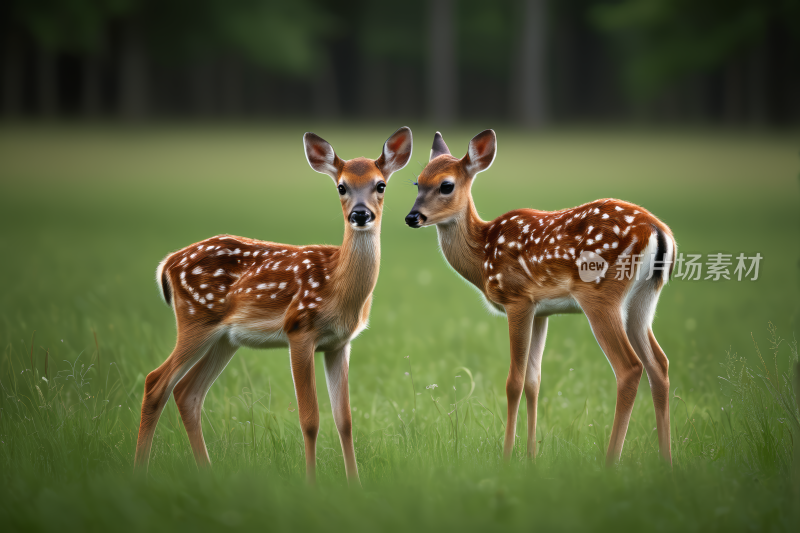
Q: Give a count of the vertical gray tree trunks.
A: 2